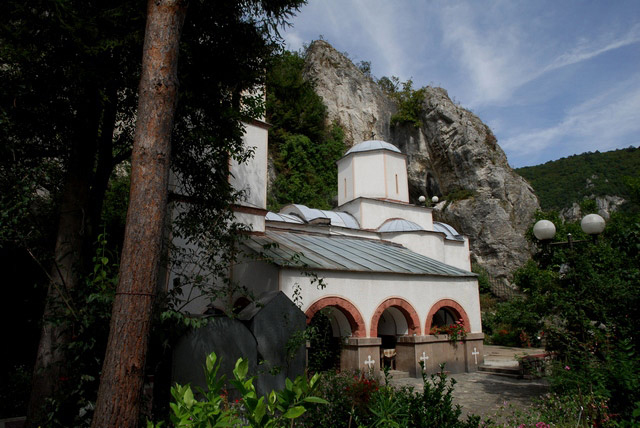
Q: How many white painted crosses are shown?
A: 3